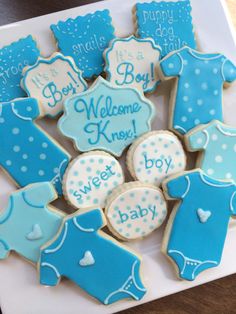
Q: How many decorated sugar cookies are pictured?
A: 15